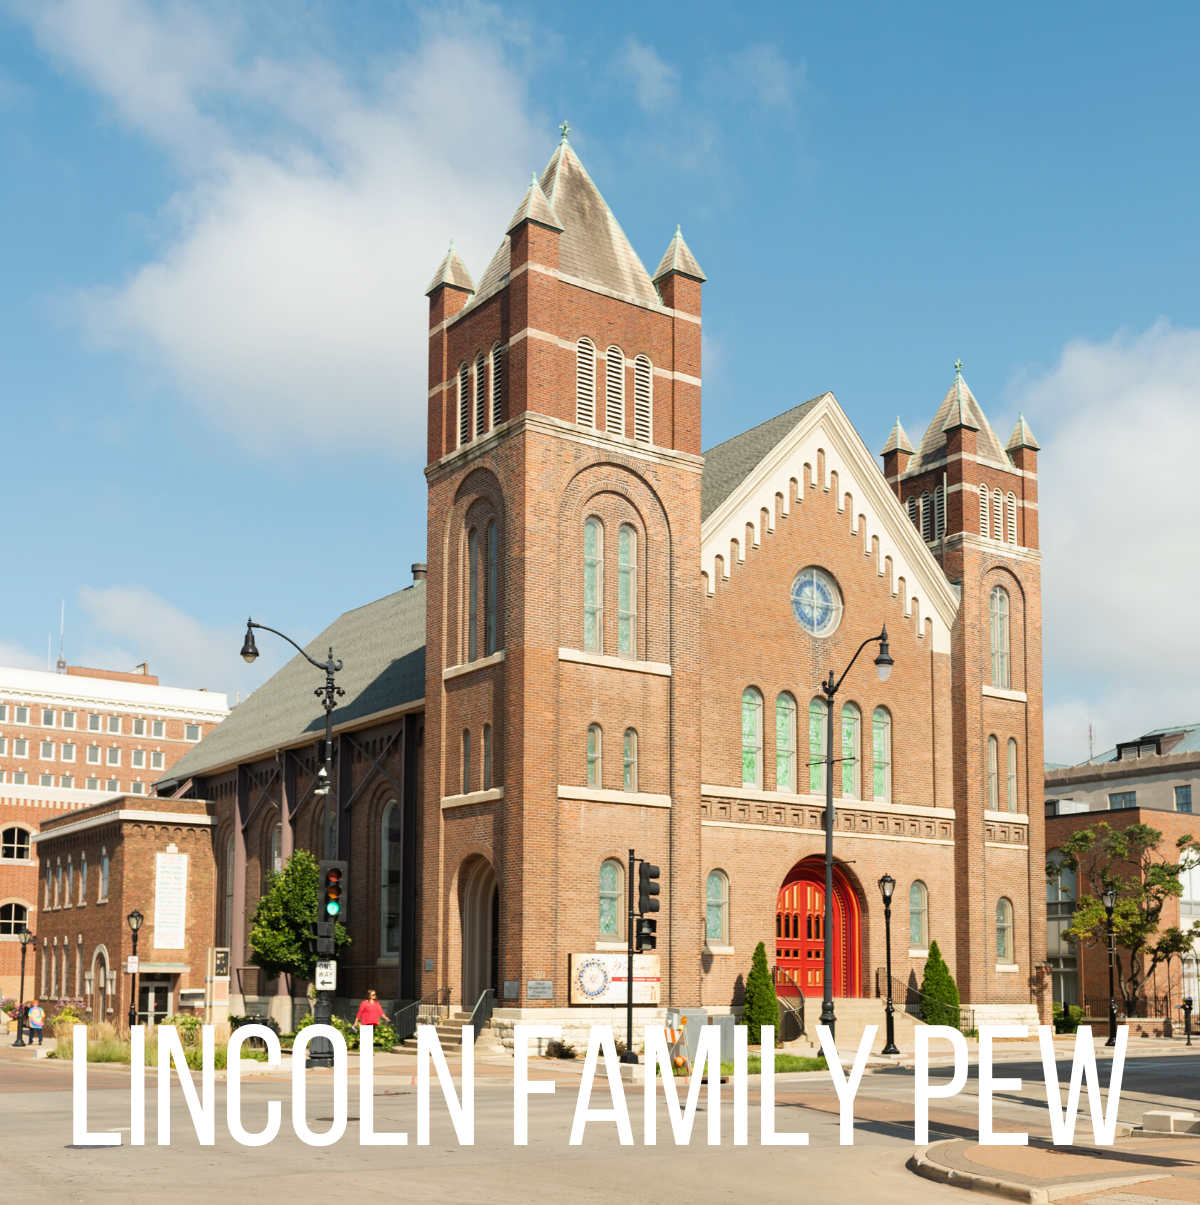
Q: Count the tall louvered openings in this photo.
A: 12